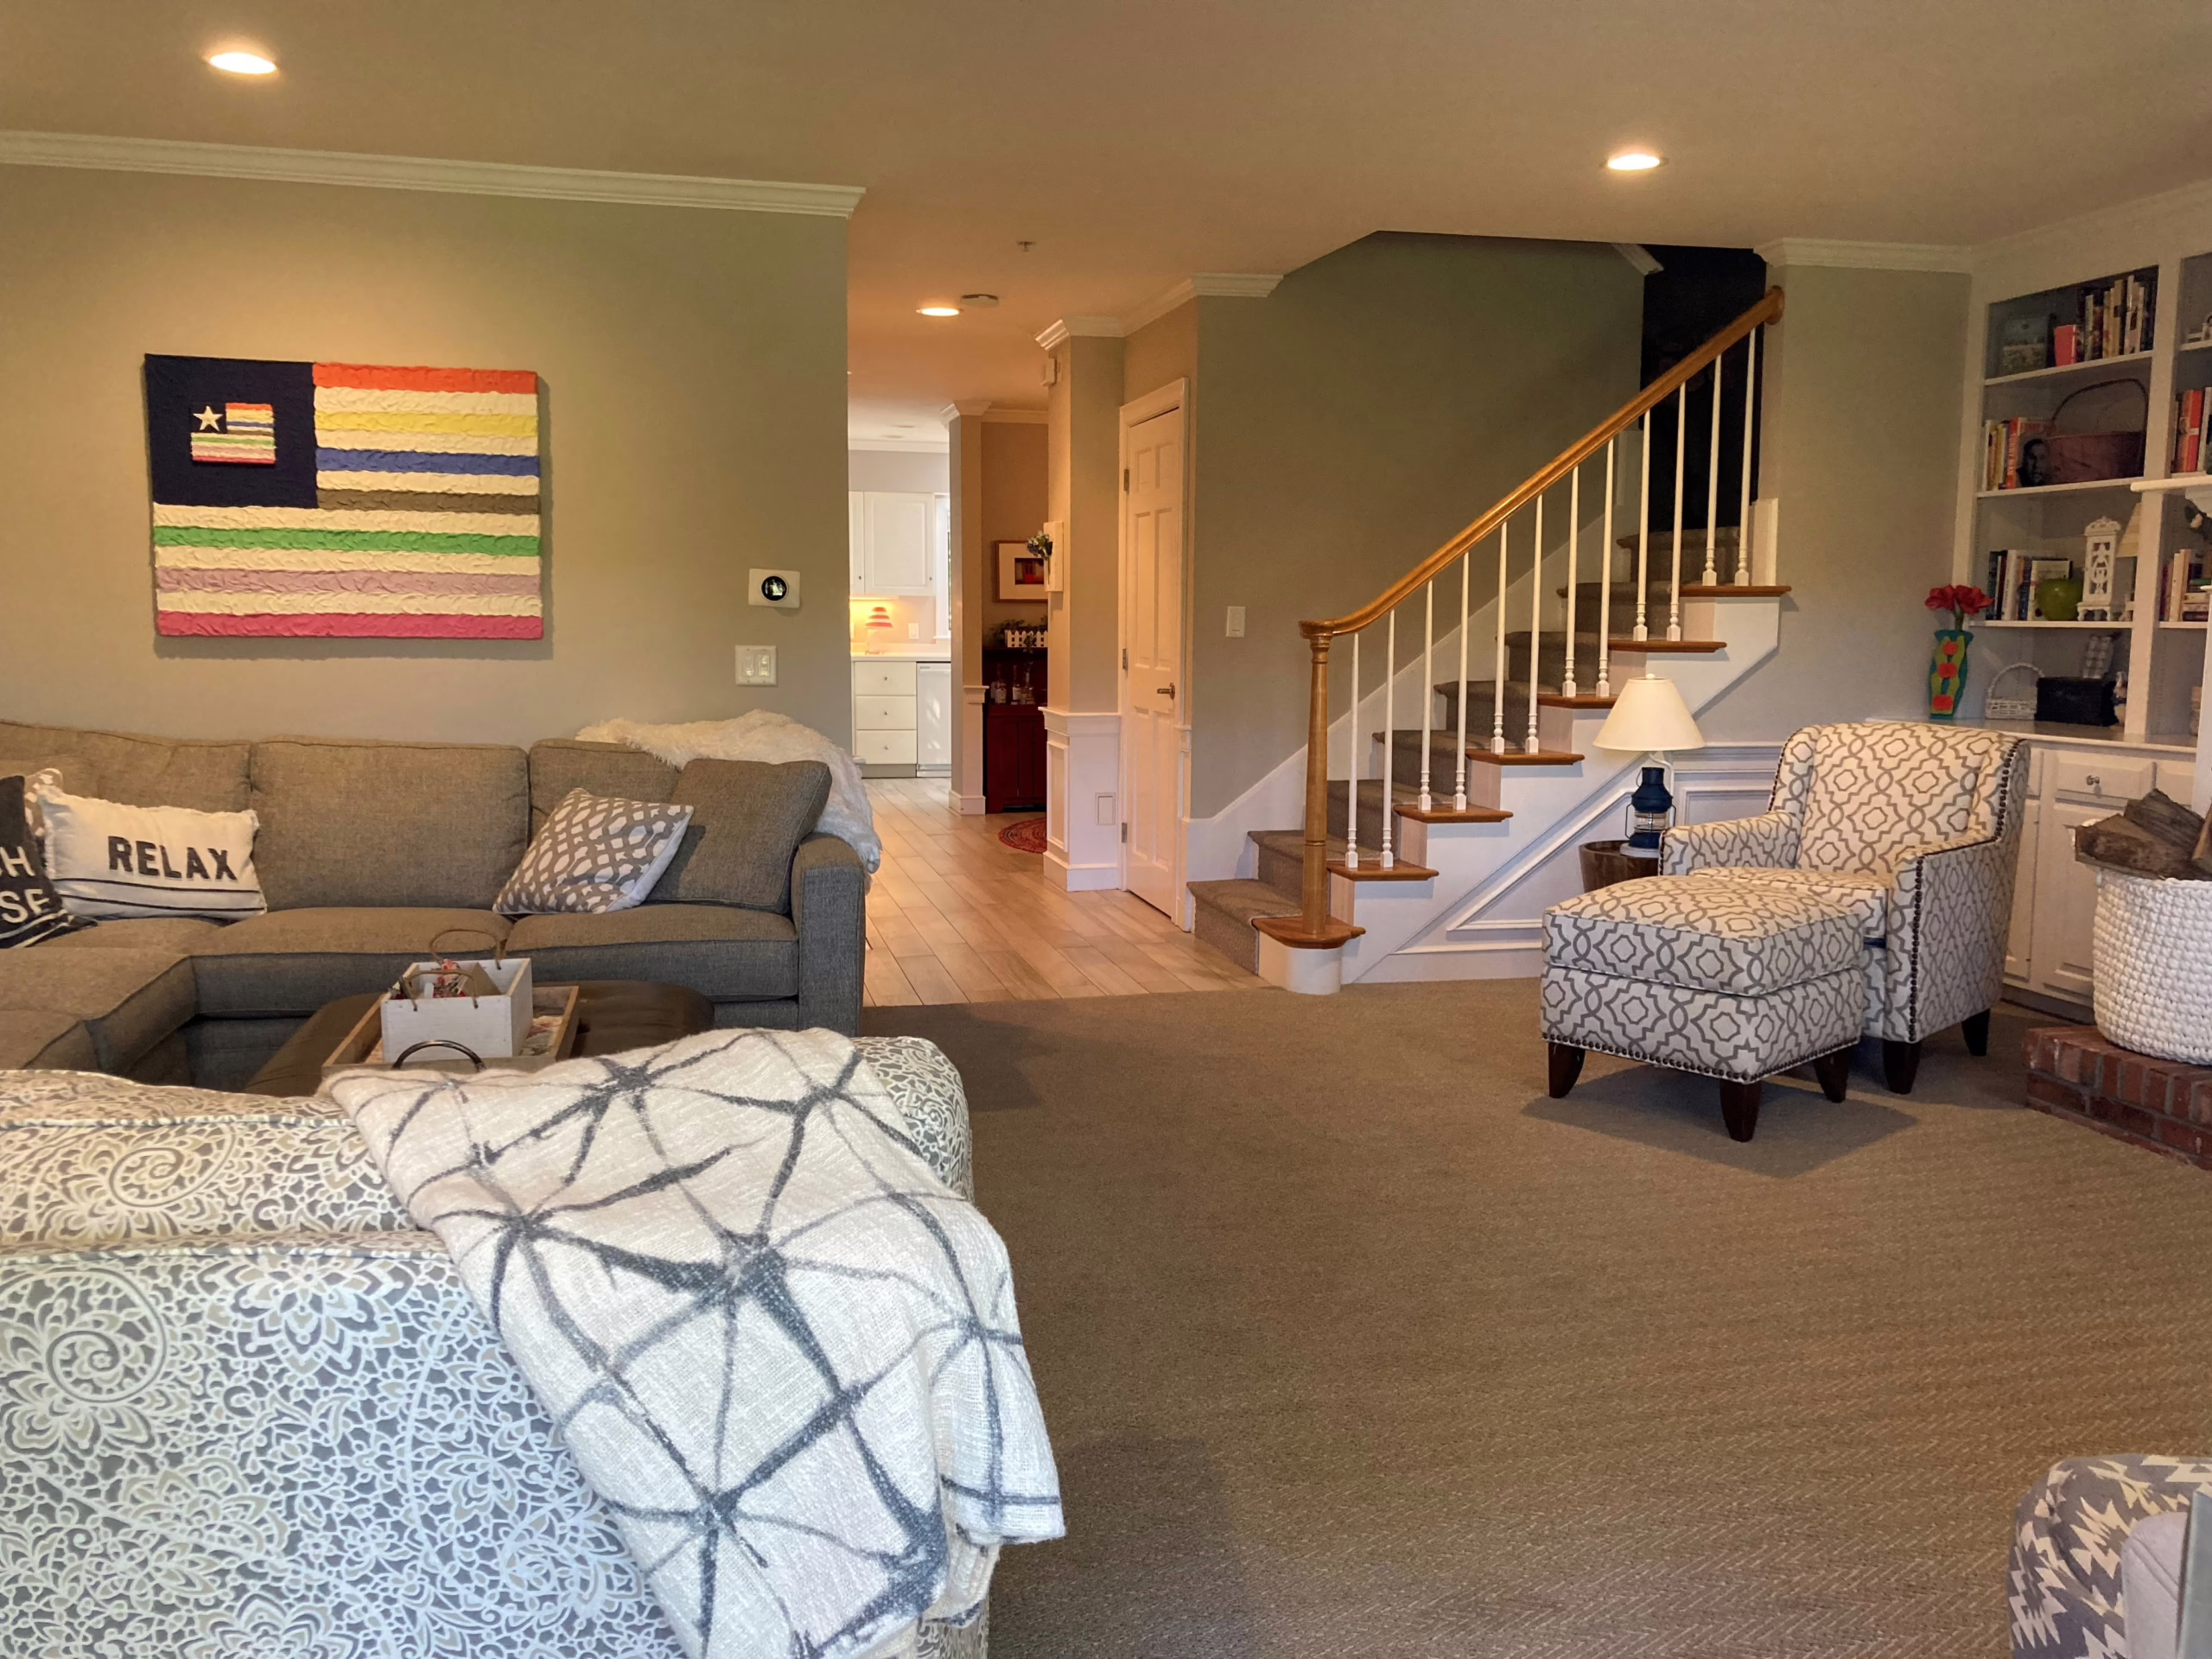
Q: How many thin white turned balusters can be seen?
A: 12